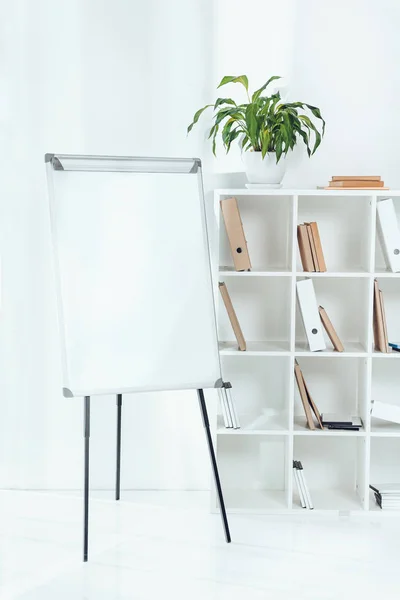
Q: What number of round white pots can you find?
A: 1